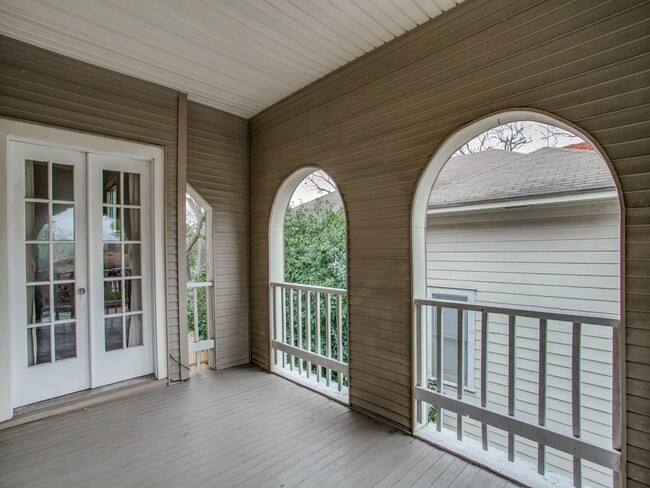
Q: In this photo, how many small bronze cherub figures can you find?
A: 0